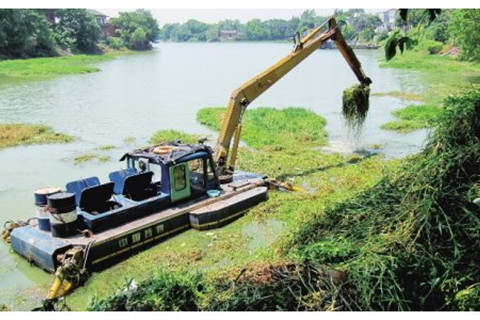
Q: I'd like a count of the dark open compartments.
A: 2